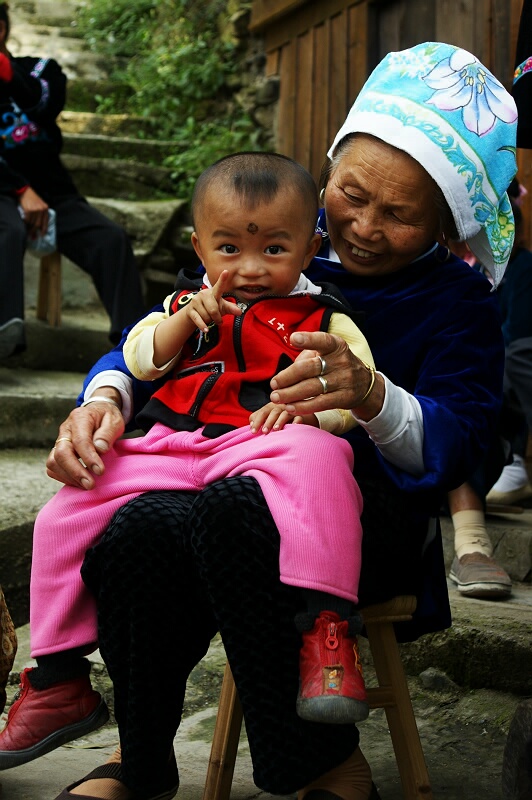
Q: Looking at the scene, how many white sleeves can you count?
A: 2